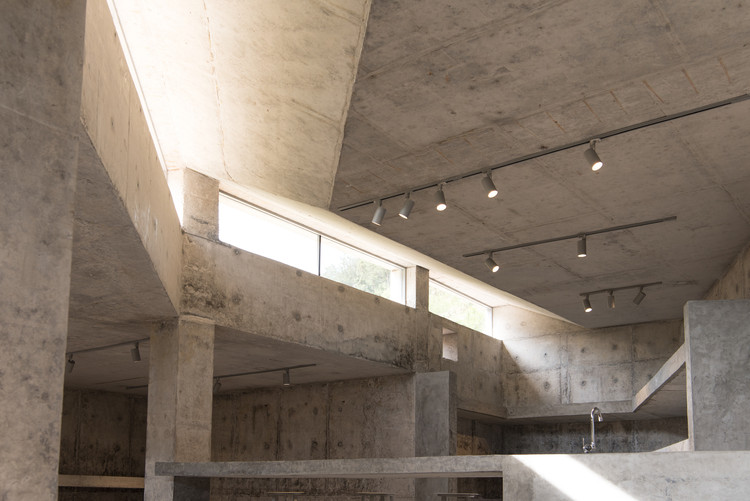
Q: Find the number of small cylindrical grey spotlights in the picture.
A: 14